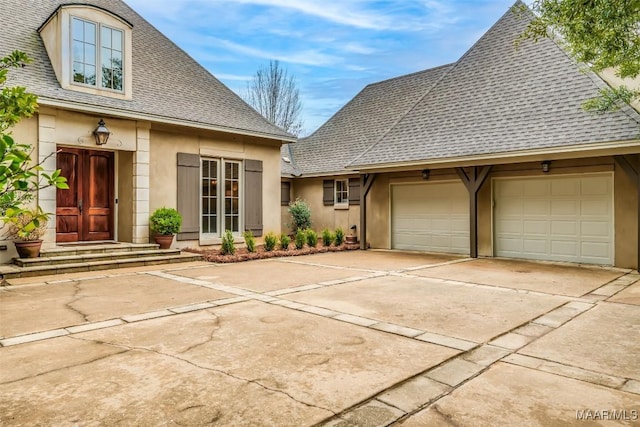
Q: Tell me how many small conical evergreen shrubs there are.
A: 8